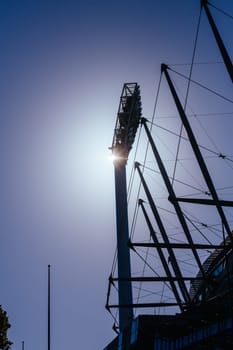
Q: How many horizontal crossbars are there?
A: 4